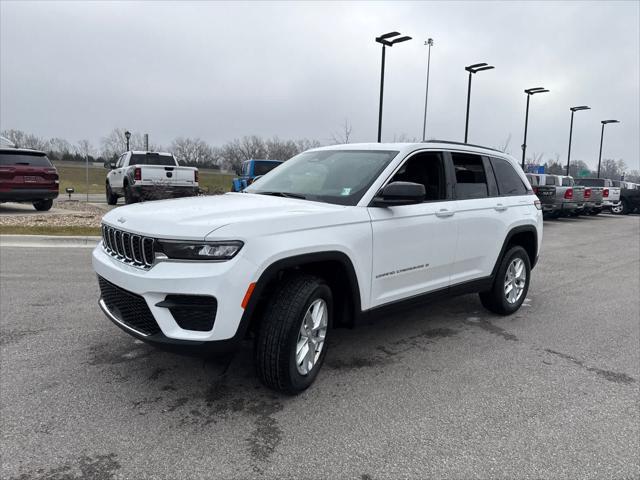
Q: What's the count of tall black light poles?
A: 5